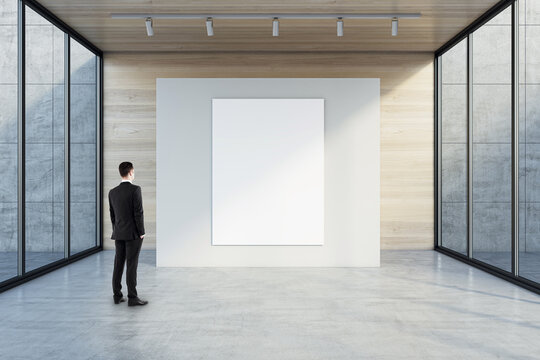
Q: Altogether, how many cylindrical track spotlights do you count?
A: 5